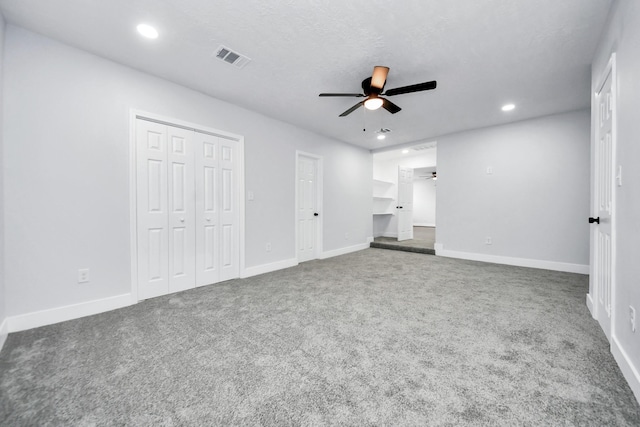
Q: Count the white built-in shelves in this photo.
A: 3